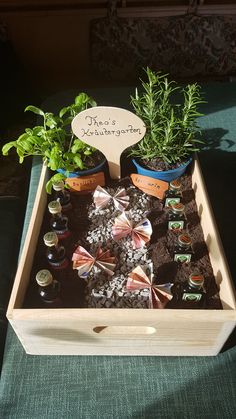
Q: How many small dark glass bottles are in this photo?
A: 8